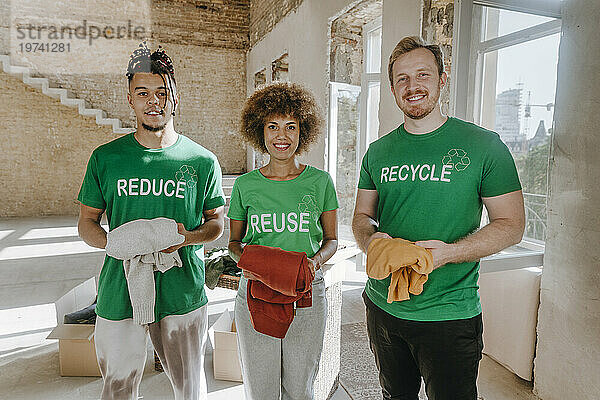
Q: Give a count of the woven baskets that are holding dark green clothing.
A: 1